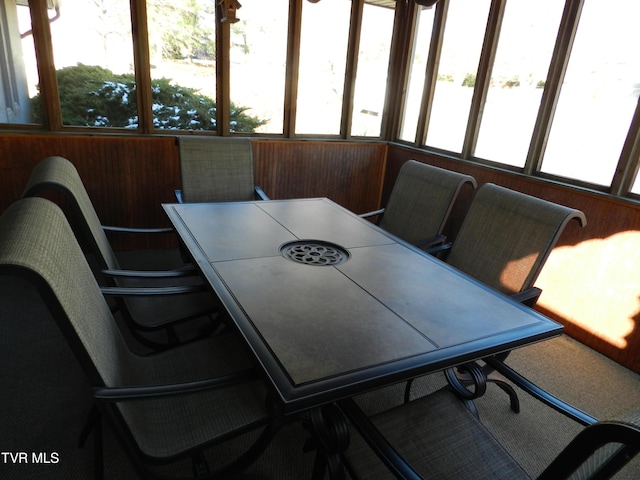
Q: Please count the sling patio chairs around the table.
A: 6